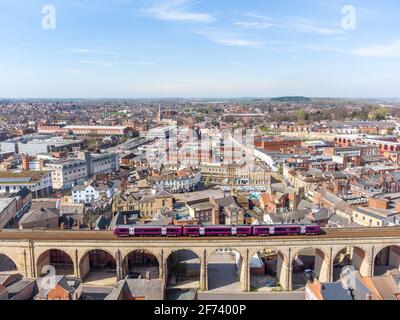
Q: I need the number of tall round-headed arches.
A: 10